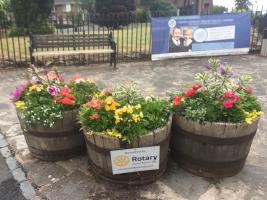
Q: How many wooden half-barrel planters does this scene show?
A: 3